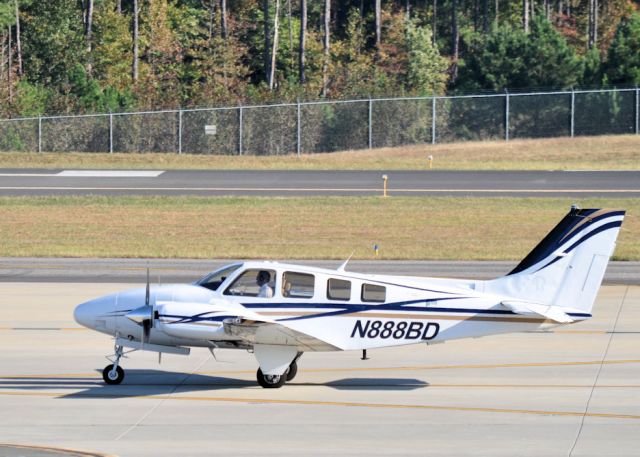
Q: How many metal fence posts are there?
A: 10